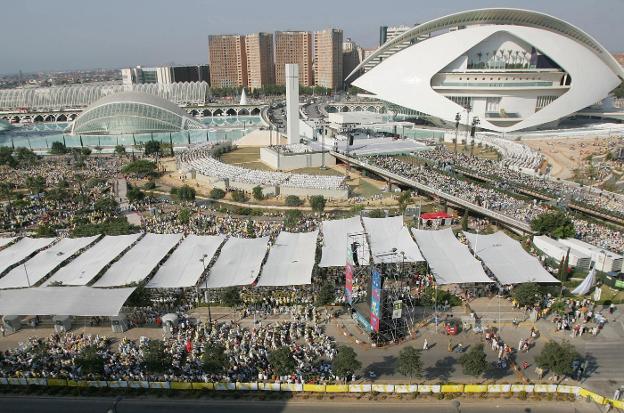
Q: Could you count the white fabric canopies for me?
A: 13